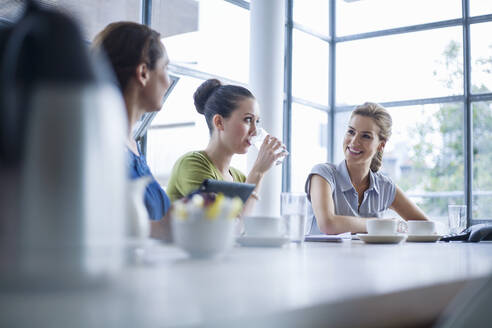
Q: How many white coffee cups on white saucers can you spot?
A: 3